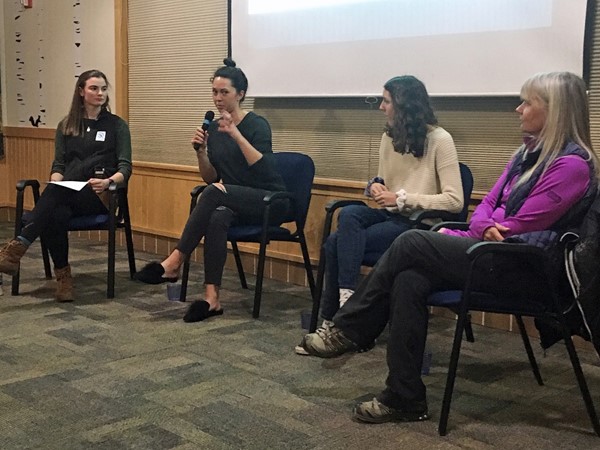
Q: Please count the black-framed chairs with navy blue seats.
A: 4